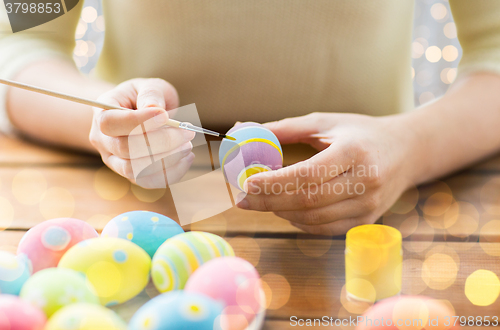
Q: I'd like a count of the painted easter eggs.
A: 12